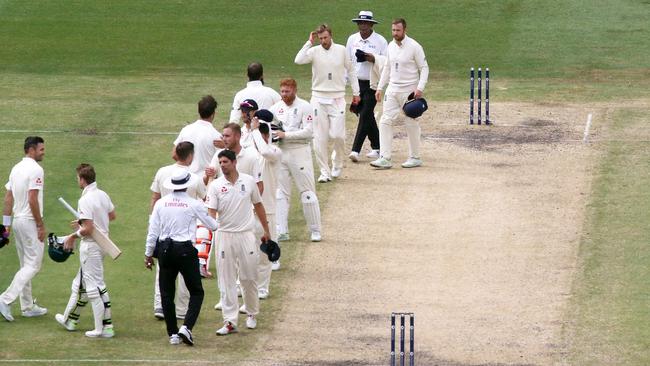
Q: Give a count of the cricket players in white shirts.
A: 12